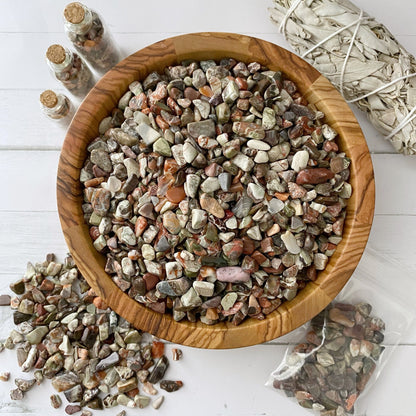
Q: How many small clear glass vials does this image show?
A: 3